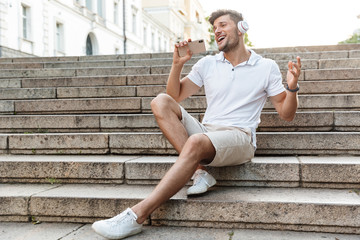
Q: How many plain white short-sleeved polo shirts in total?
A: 1